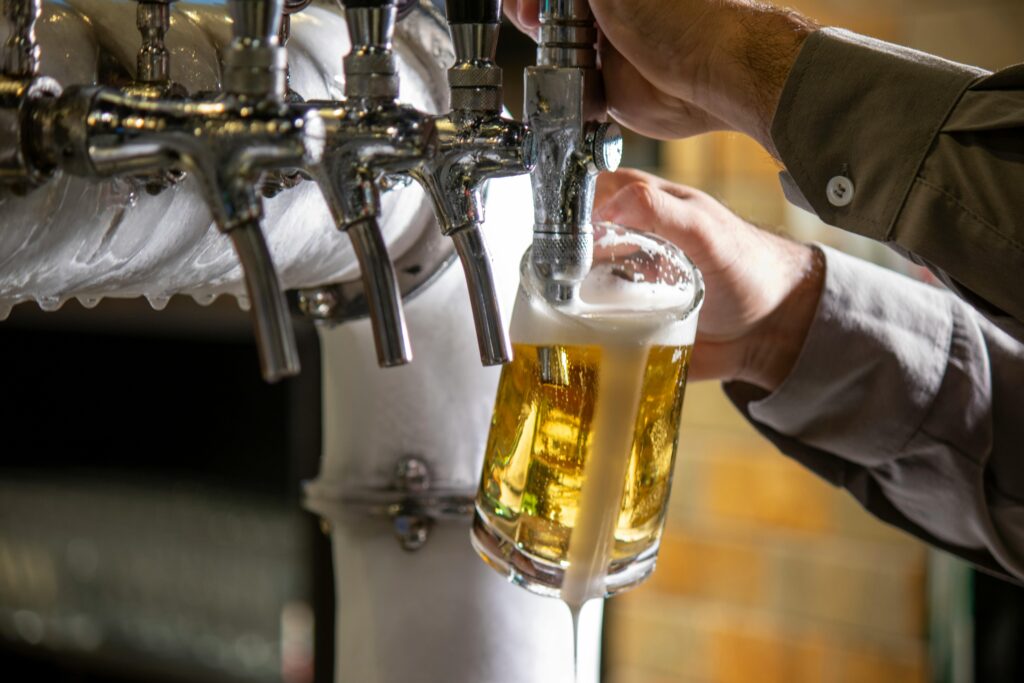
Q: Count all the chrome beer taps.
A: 4